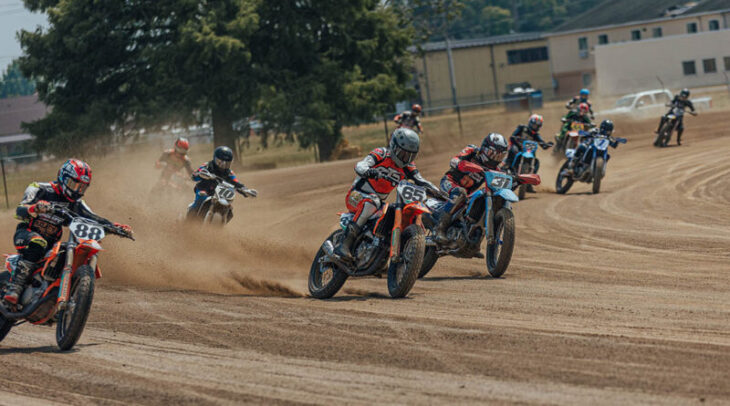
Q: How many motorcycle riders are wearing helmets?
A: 11